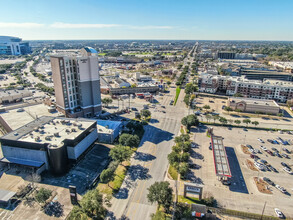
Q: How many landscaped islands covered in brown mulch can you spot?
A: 3